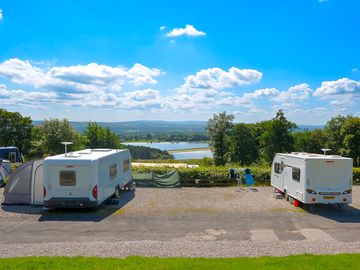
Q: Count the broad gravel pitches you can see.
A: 2